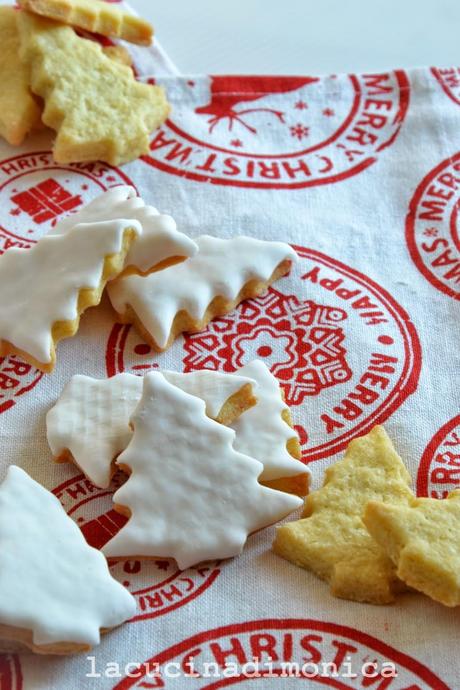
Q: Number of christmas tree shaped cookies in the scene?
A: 12